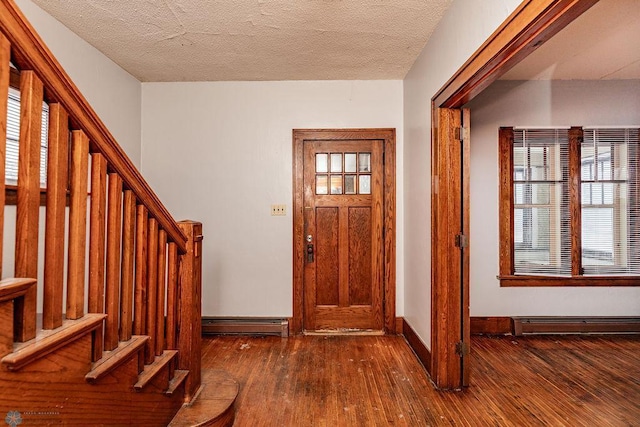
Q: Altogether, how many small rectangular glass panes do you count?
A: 8